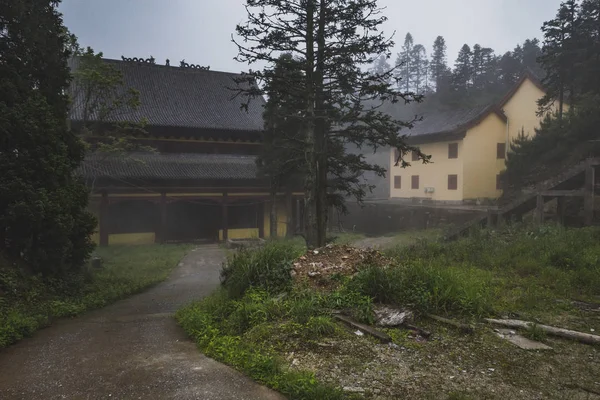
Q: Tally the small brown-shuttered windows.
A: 8